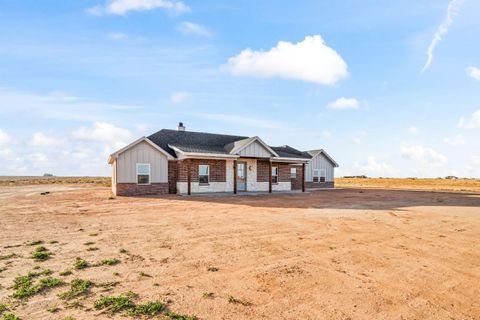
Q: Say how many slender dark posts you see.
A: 4